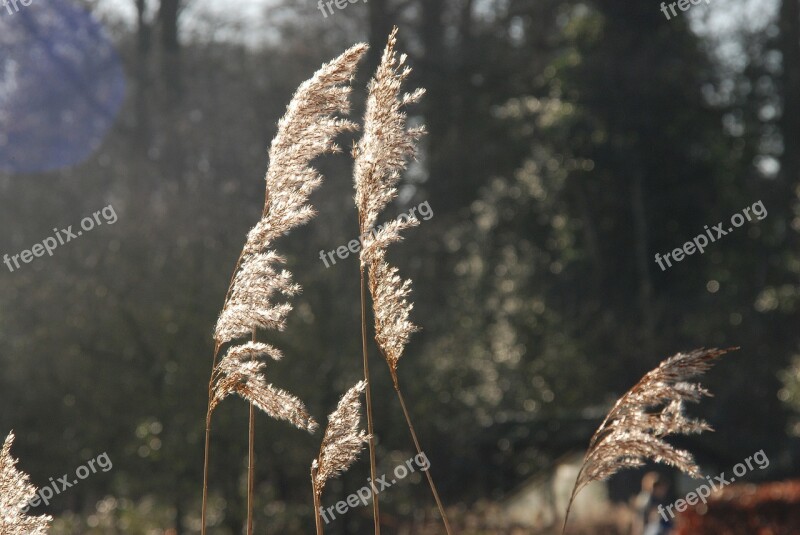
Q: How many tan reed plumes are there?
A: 7